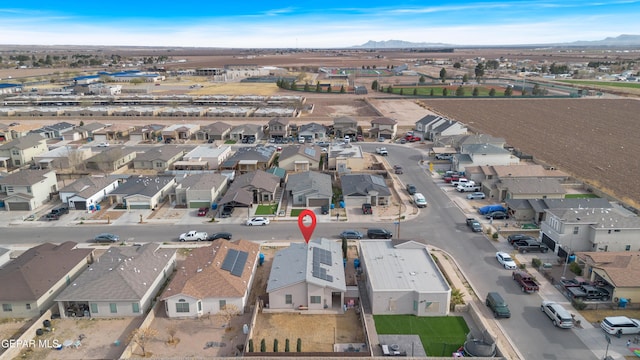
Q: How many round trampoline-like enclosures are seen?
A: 1